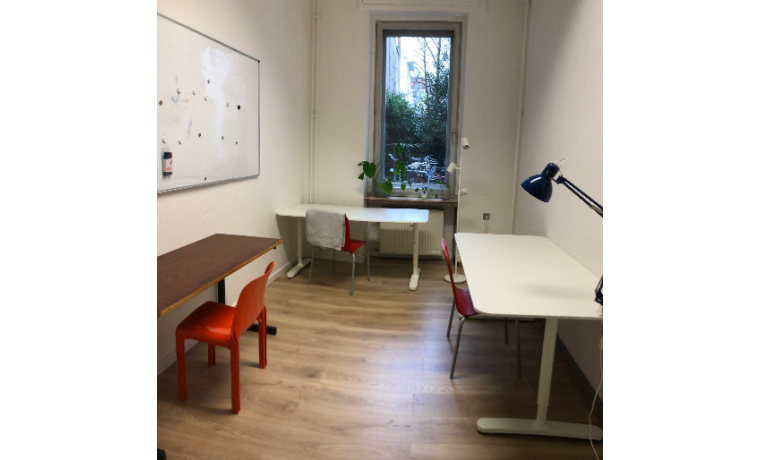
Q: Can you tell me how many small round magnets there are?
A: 13